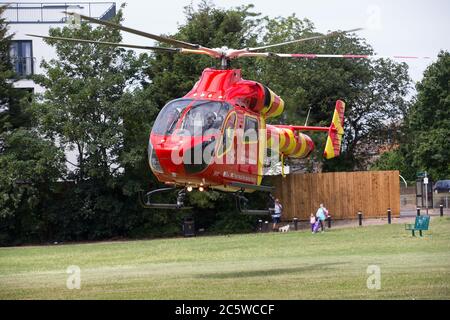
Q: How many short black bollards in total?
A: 8